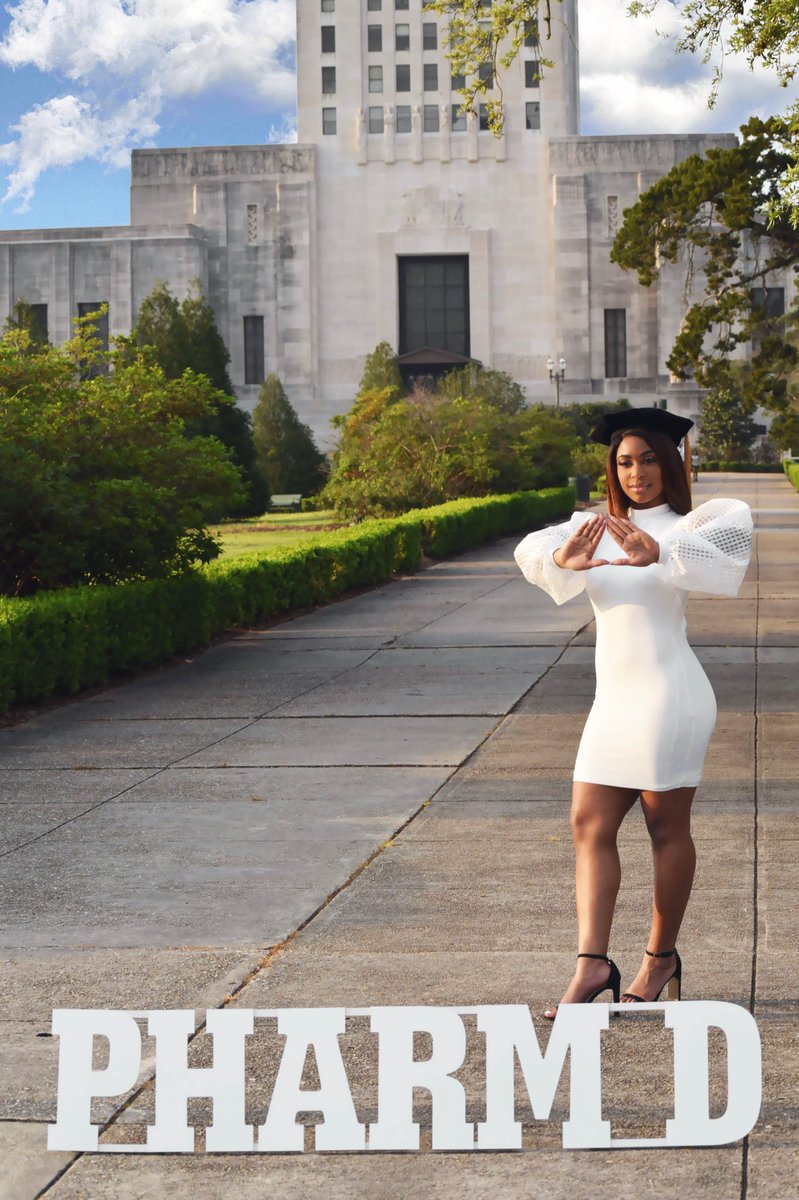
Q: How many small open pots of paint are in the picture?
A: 0